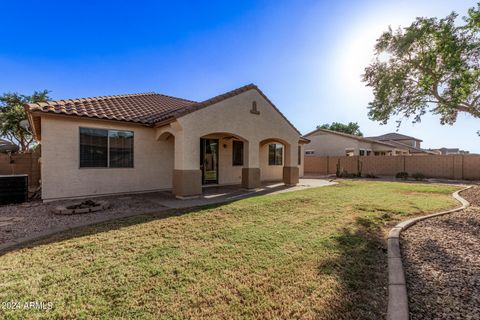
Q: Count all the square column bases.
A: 3